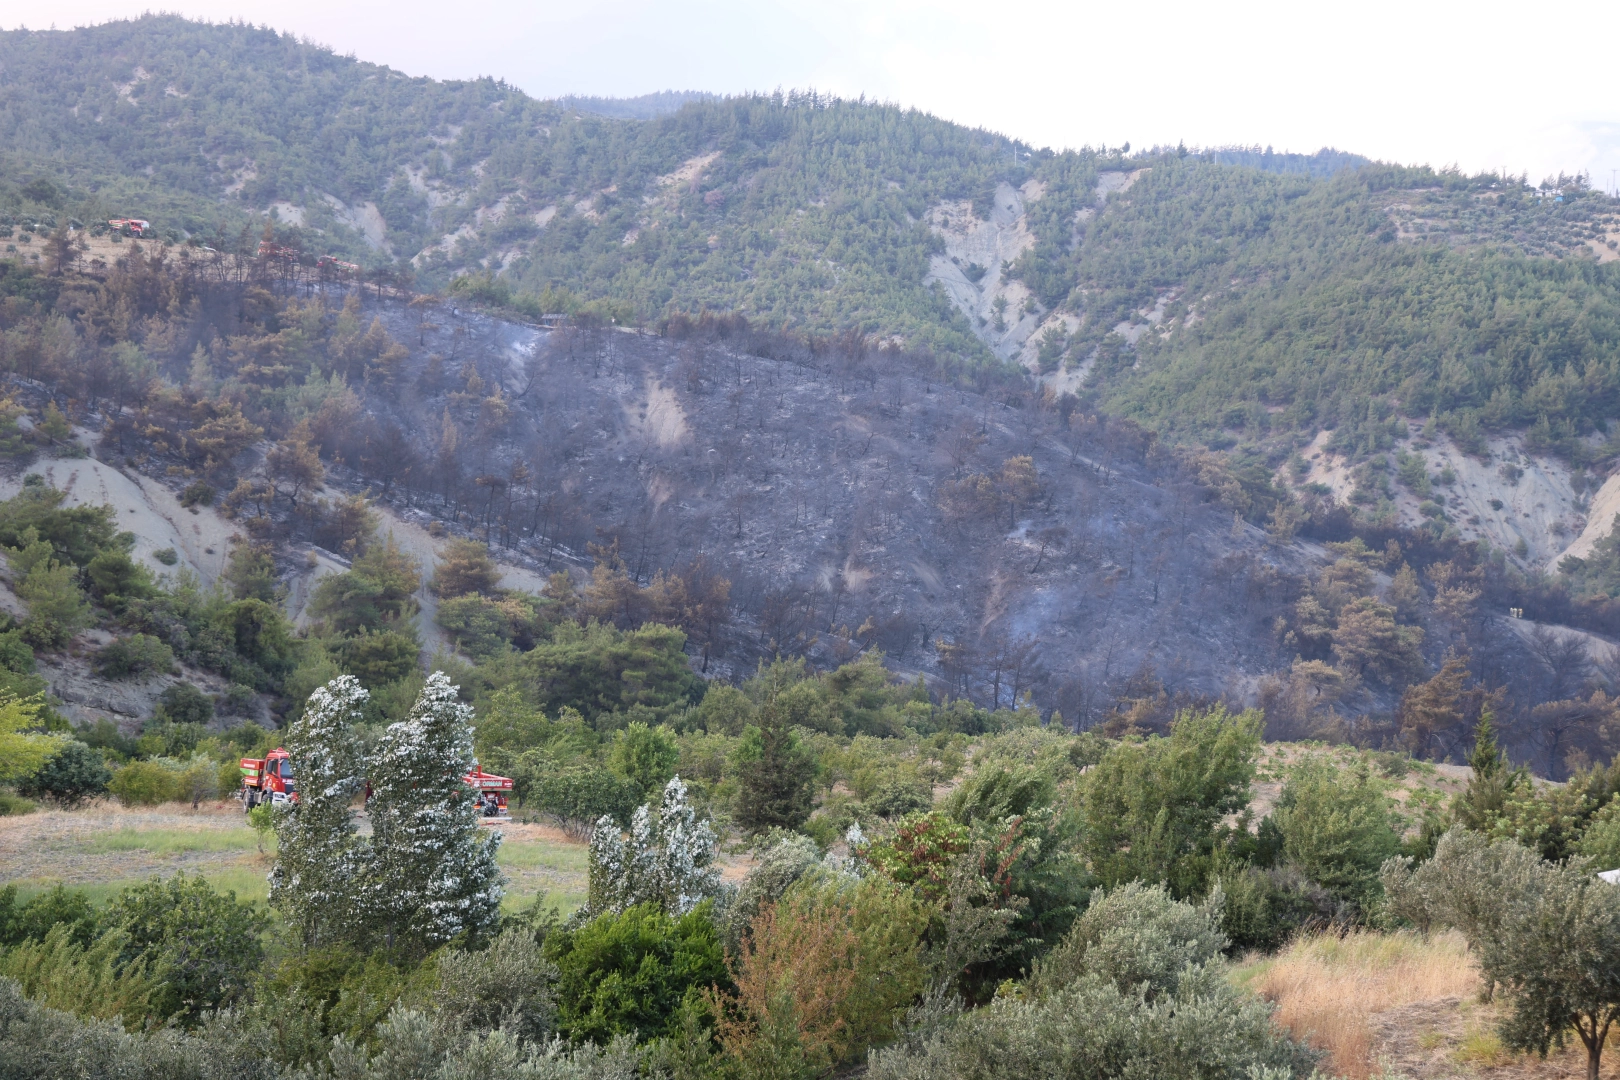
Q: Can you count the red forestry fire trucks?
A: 5